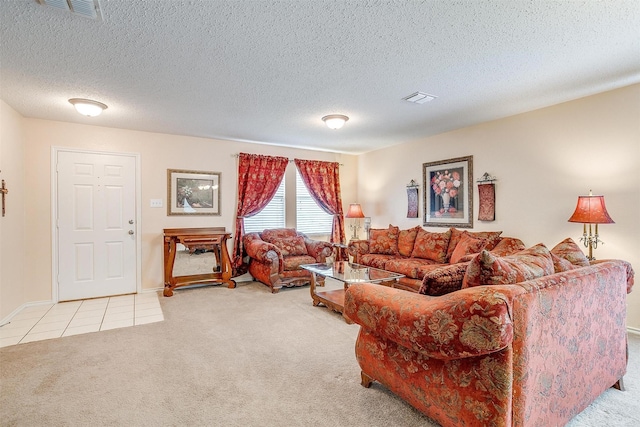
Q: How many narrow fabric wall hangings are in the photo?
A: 2